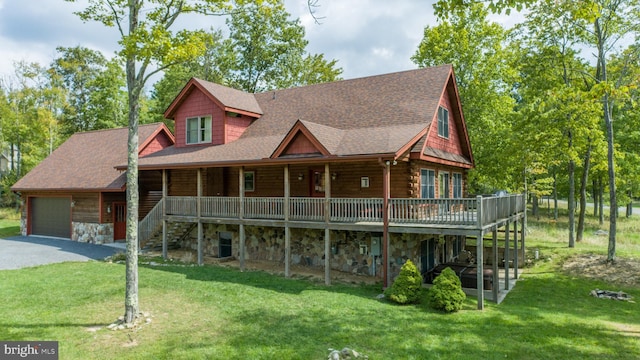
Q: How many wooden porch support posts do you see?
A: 11